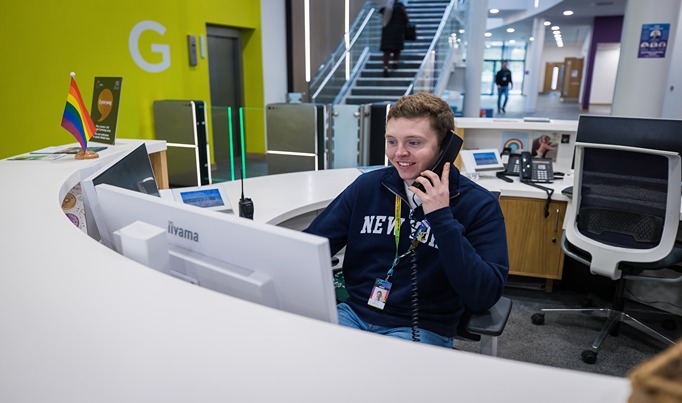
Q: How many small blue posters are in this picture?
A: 1